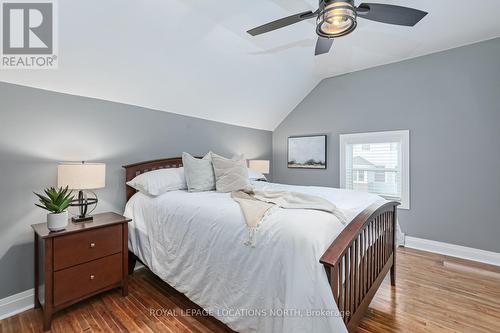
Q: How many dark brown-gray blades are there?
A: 3